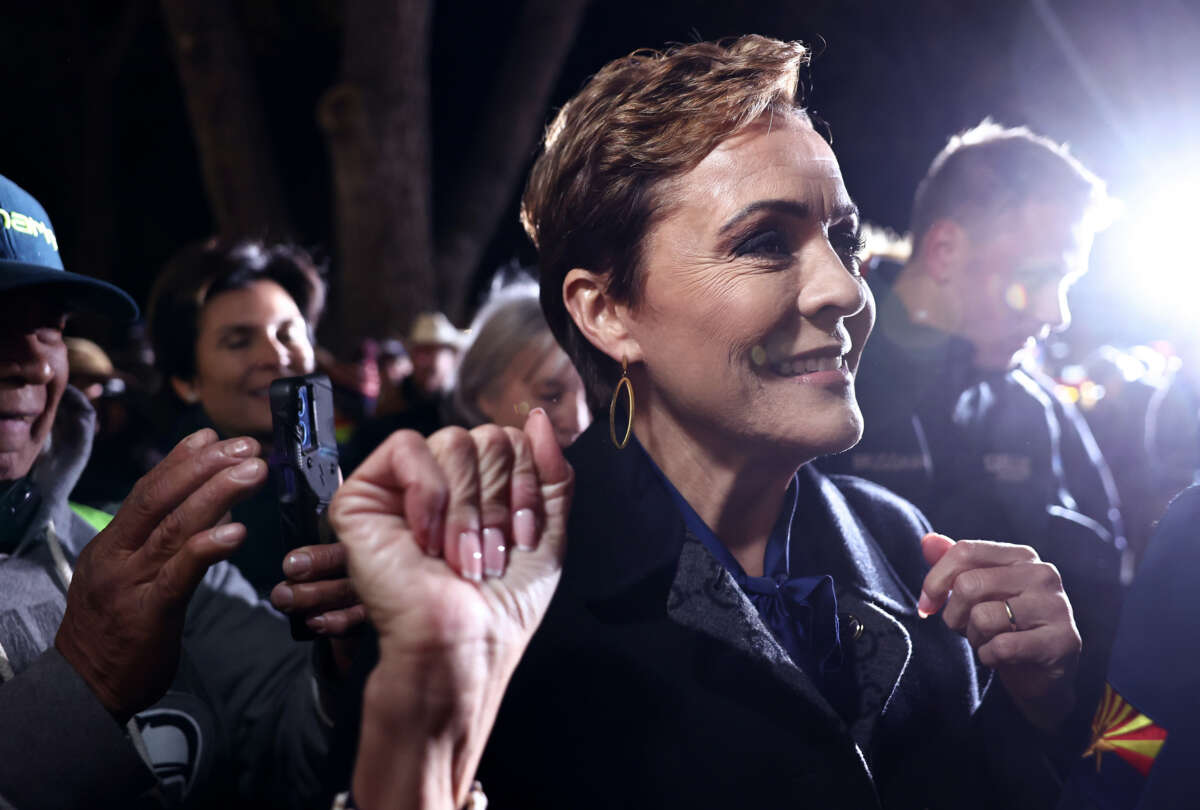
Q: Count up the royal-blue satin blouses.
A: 1